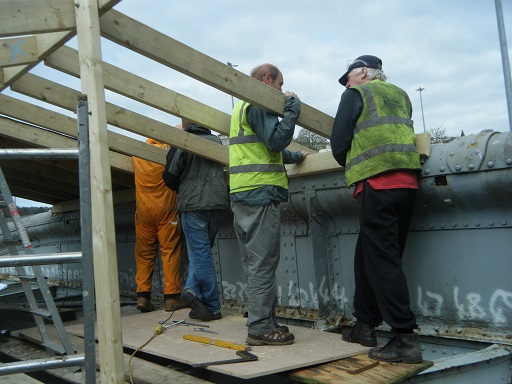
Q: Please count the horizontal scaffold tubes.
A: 3